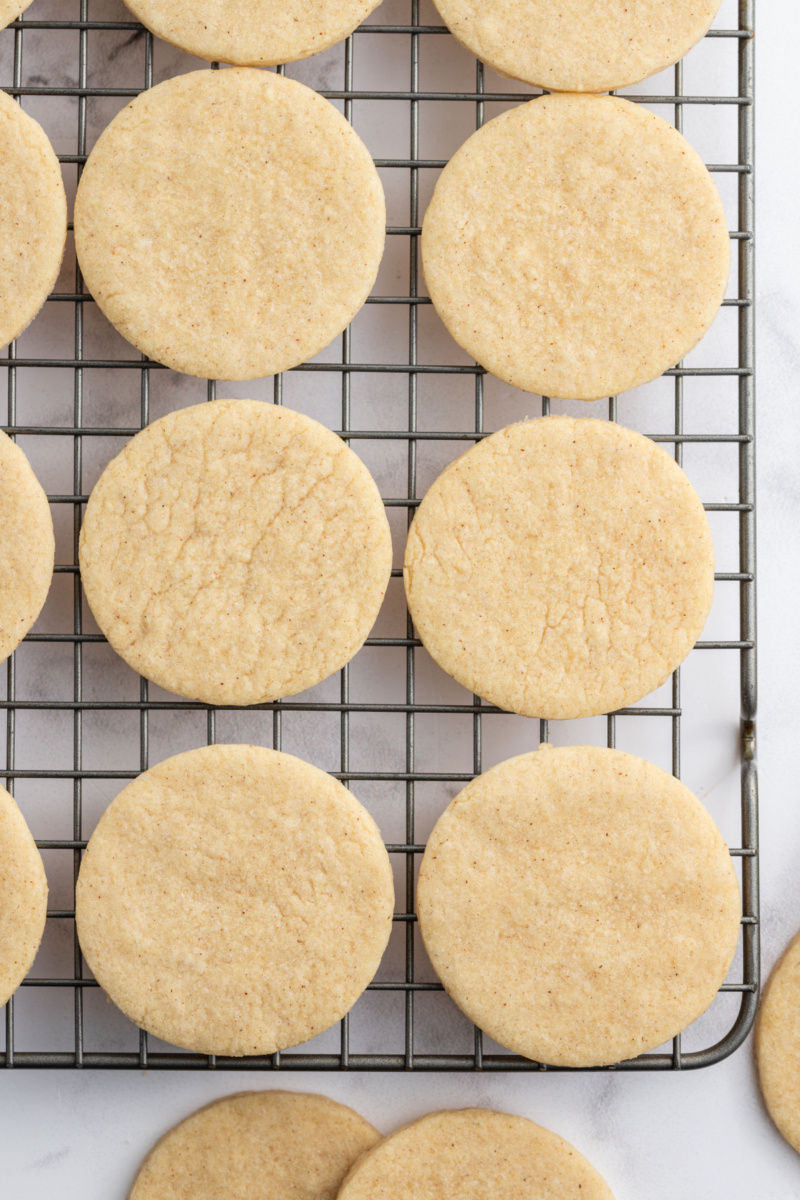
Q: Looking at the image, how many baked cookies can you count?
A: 15